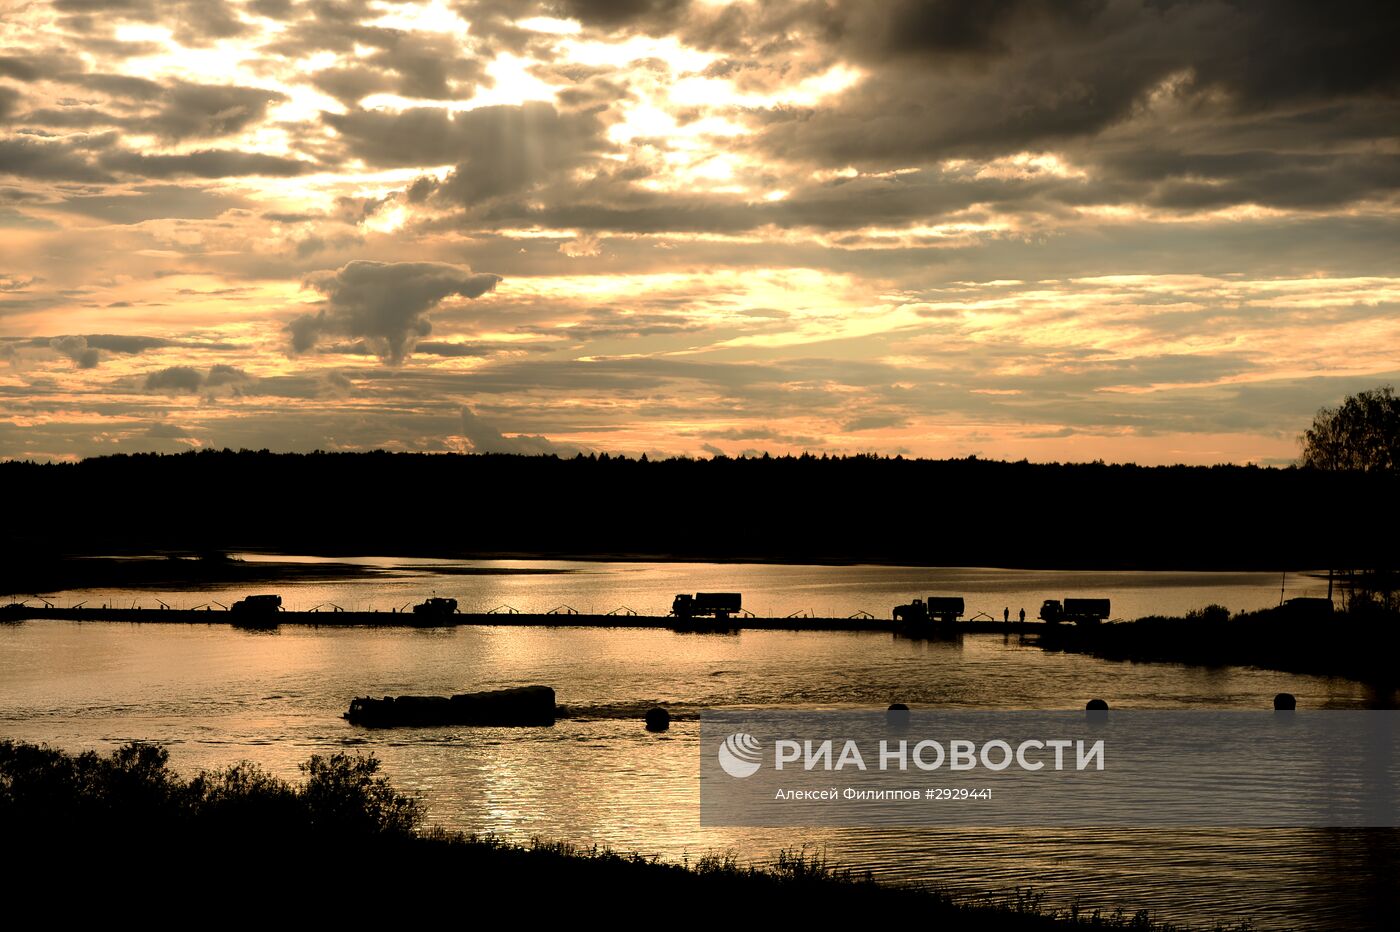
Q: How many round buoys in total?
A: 4